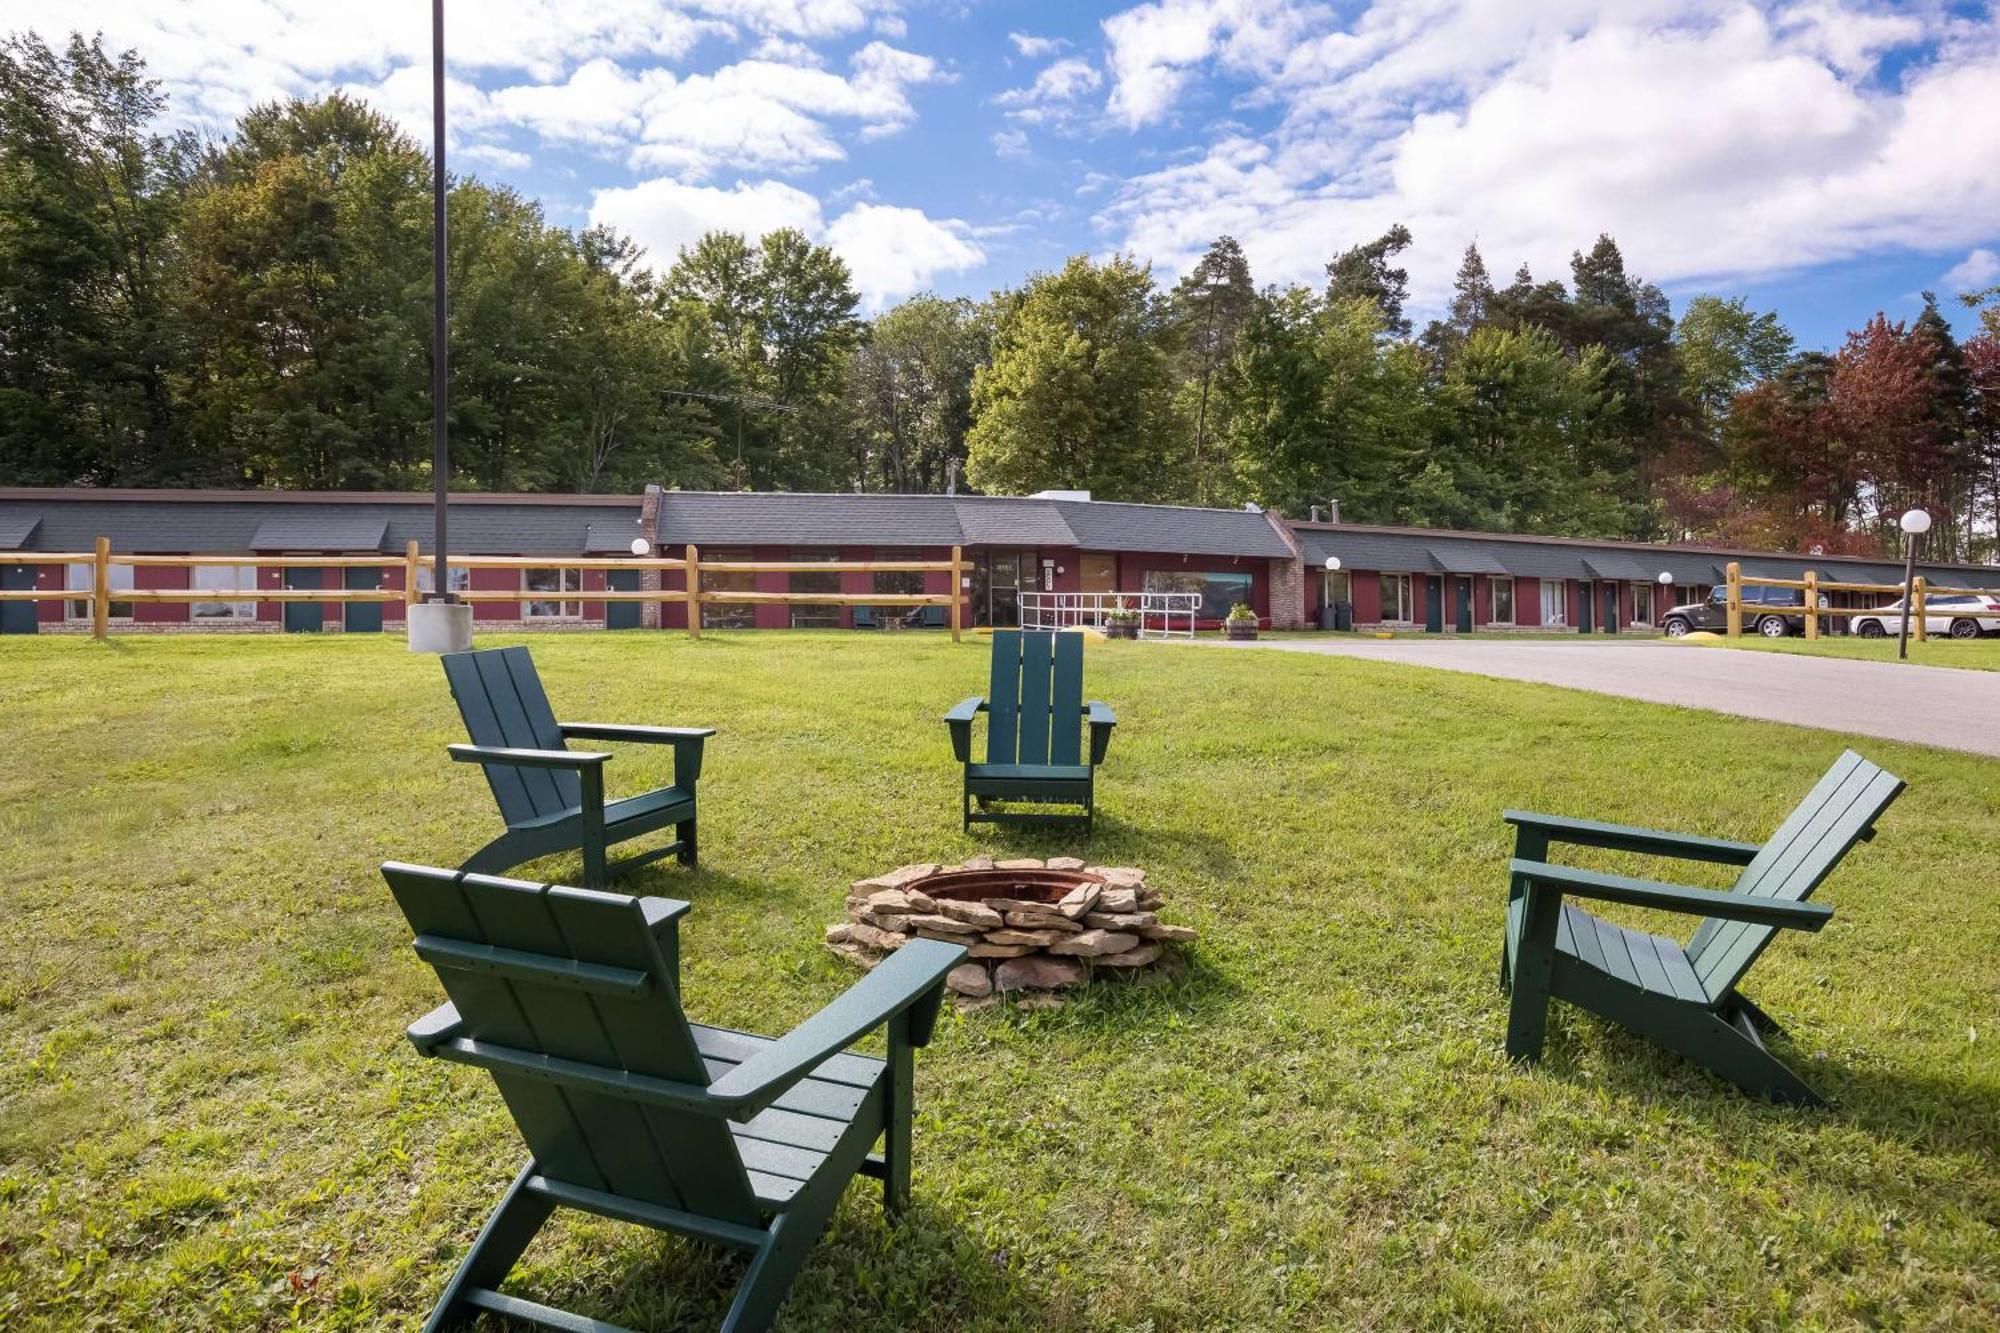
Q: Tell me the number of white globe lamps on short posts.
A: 4